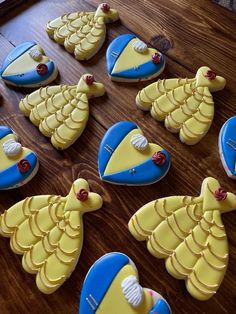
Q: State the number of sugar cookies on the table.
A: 11